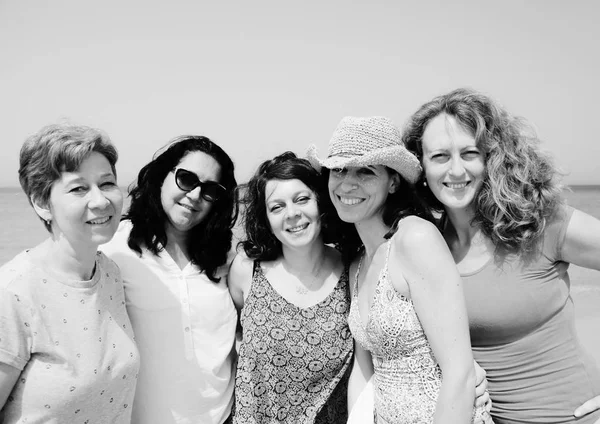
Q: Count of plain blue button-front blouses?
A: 0